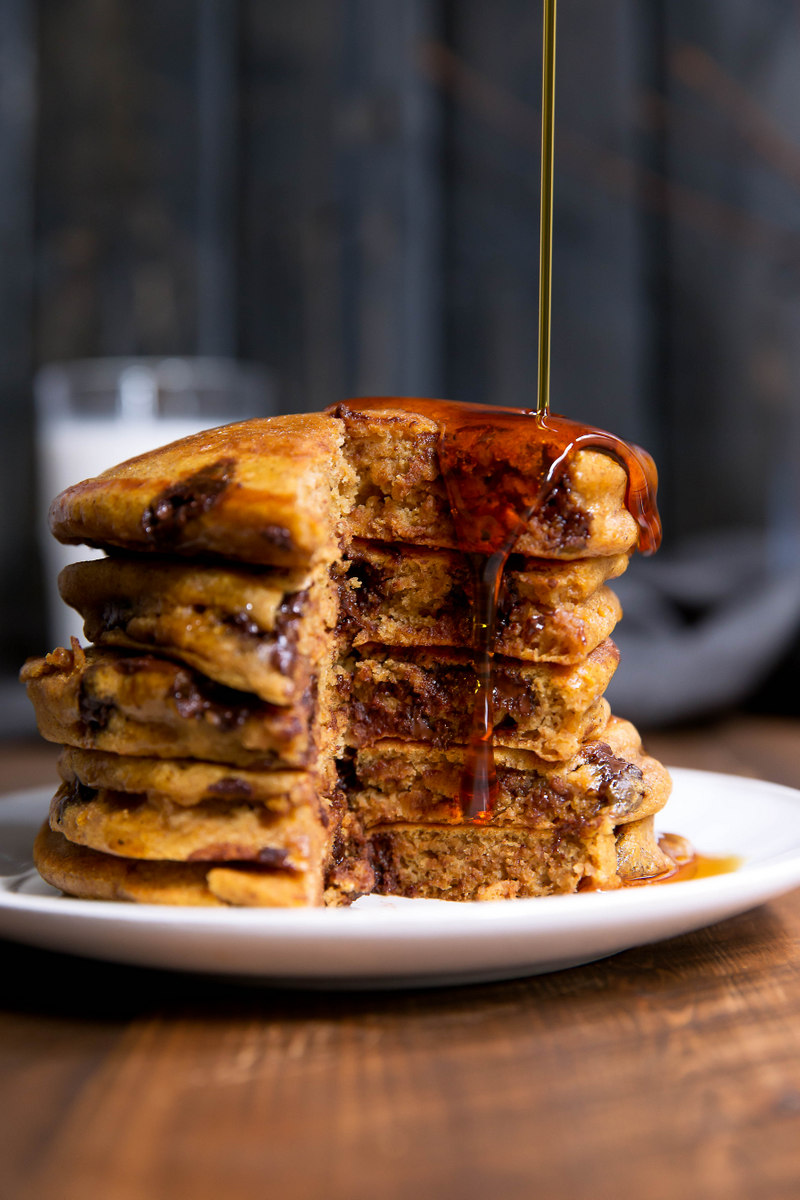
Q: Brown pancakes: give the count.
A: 5